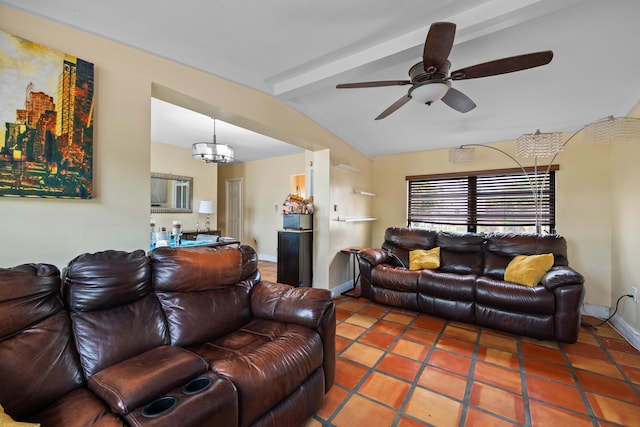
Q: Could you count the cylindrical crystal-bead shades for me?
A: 3